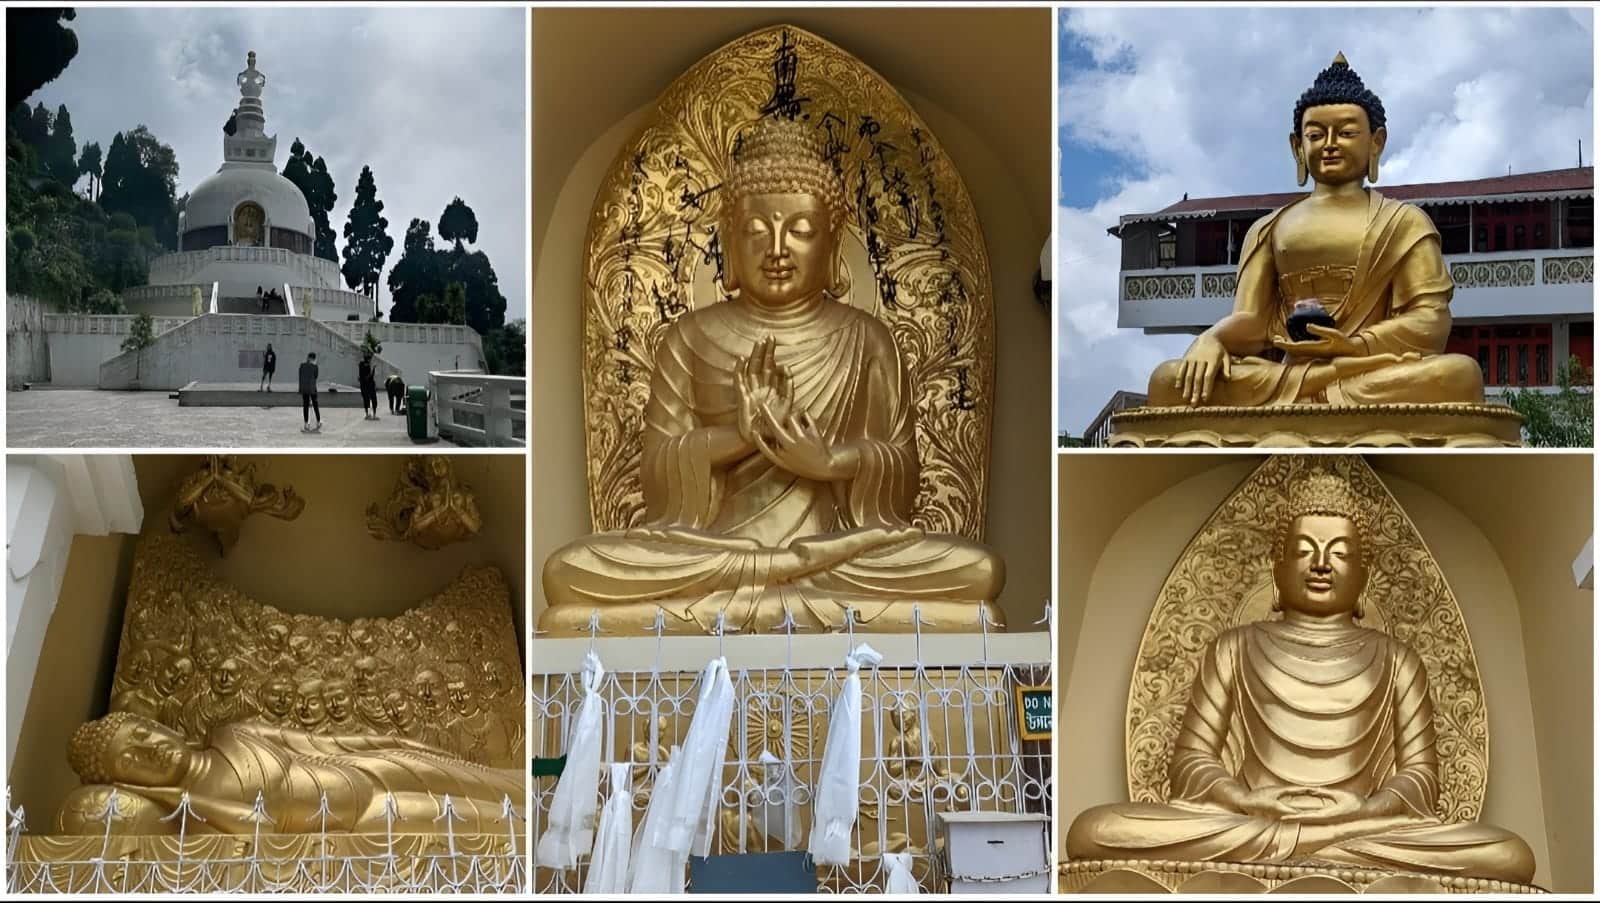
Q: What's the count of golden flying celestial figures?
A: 2